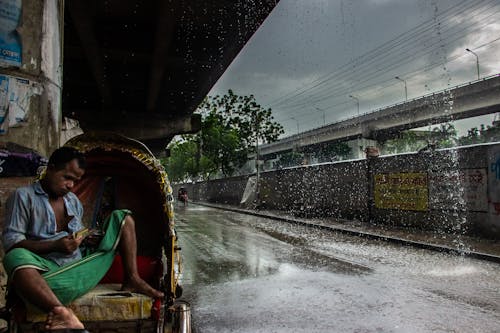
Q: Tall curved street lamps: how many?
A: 5